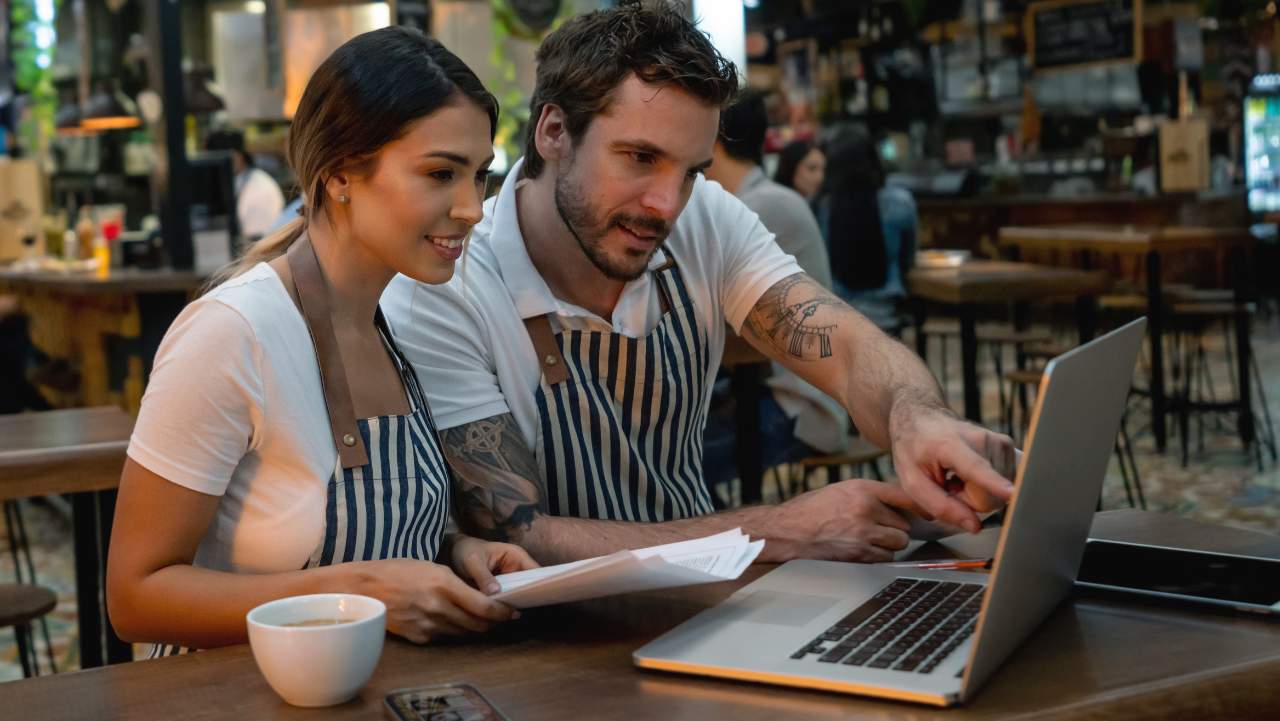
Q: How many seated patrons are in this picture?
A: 3